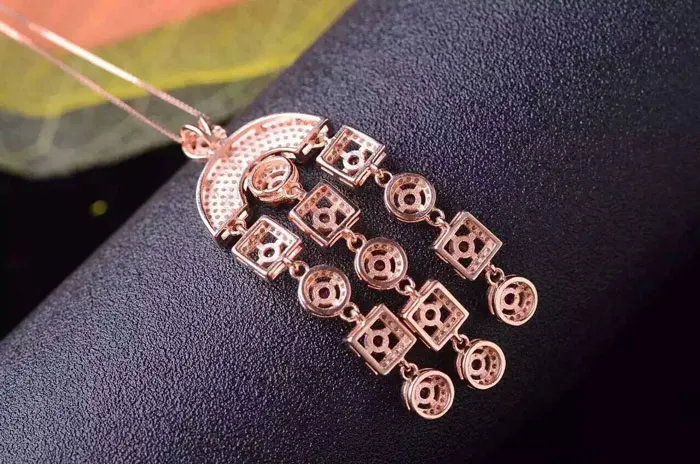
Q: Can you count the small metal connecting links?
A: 12